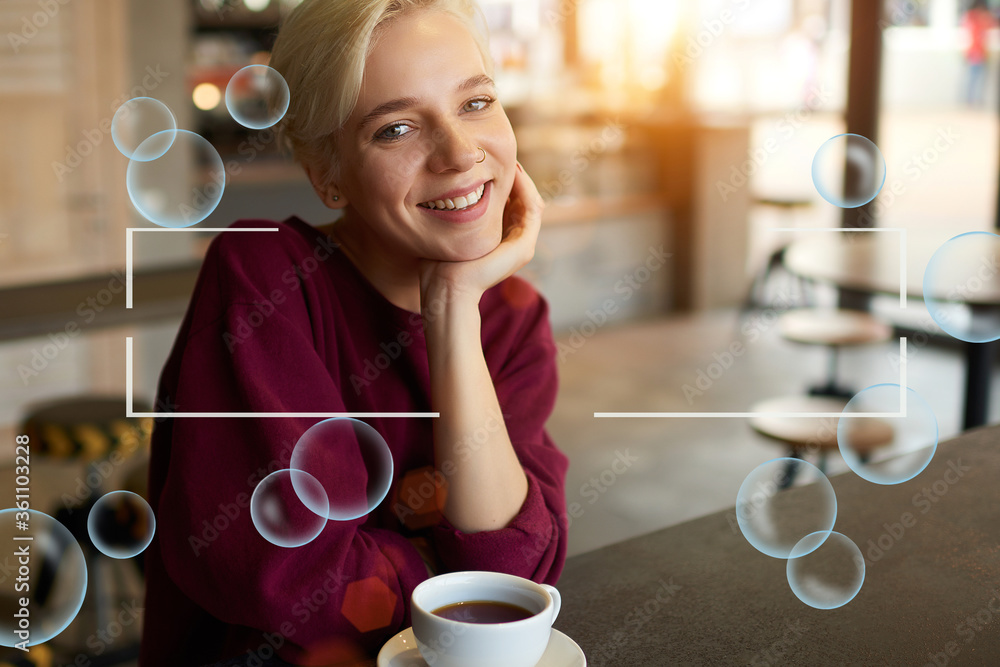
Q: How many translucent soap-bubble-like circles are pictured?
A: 12